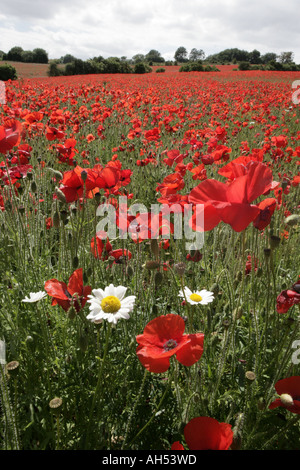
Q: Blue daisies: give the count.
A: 0